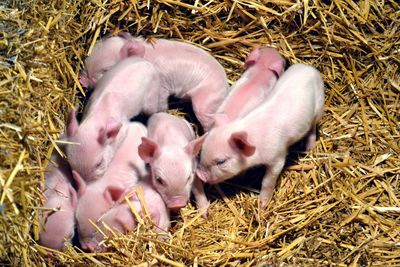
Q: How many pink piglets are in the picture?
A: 8